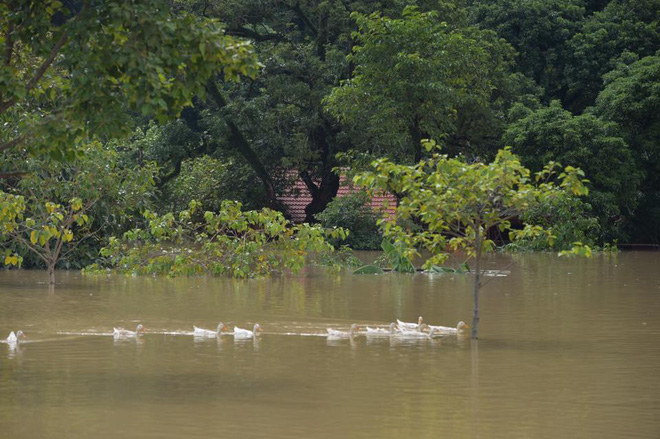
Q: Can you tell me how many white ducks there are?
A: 10